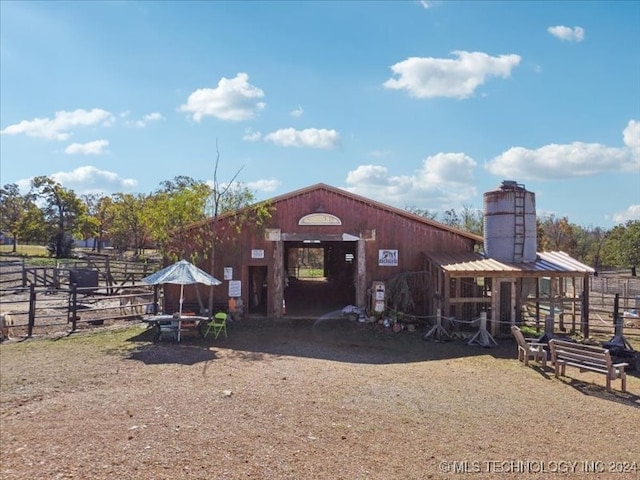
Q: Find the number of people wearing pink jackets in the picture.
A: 0